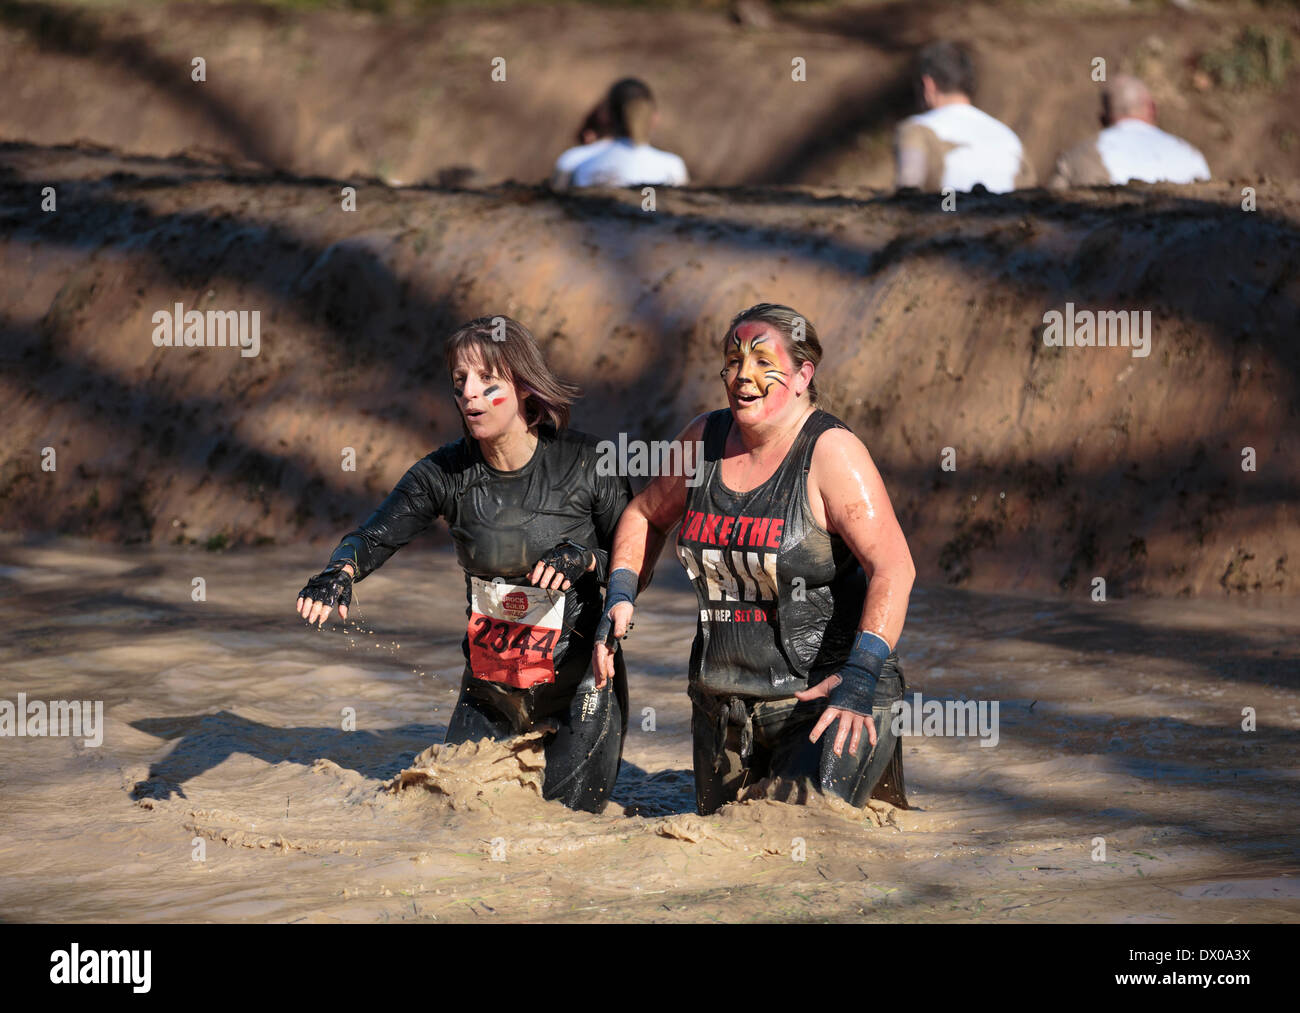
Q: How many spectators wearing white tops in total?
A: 4